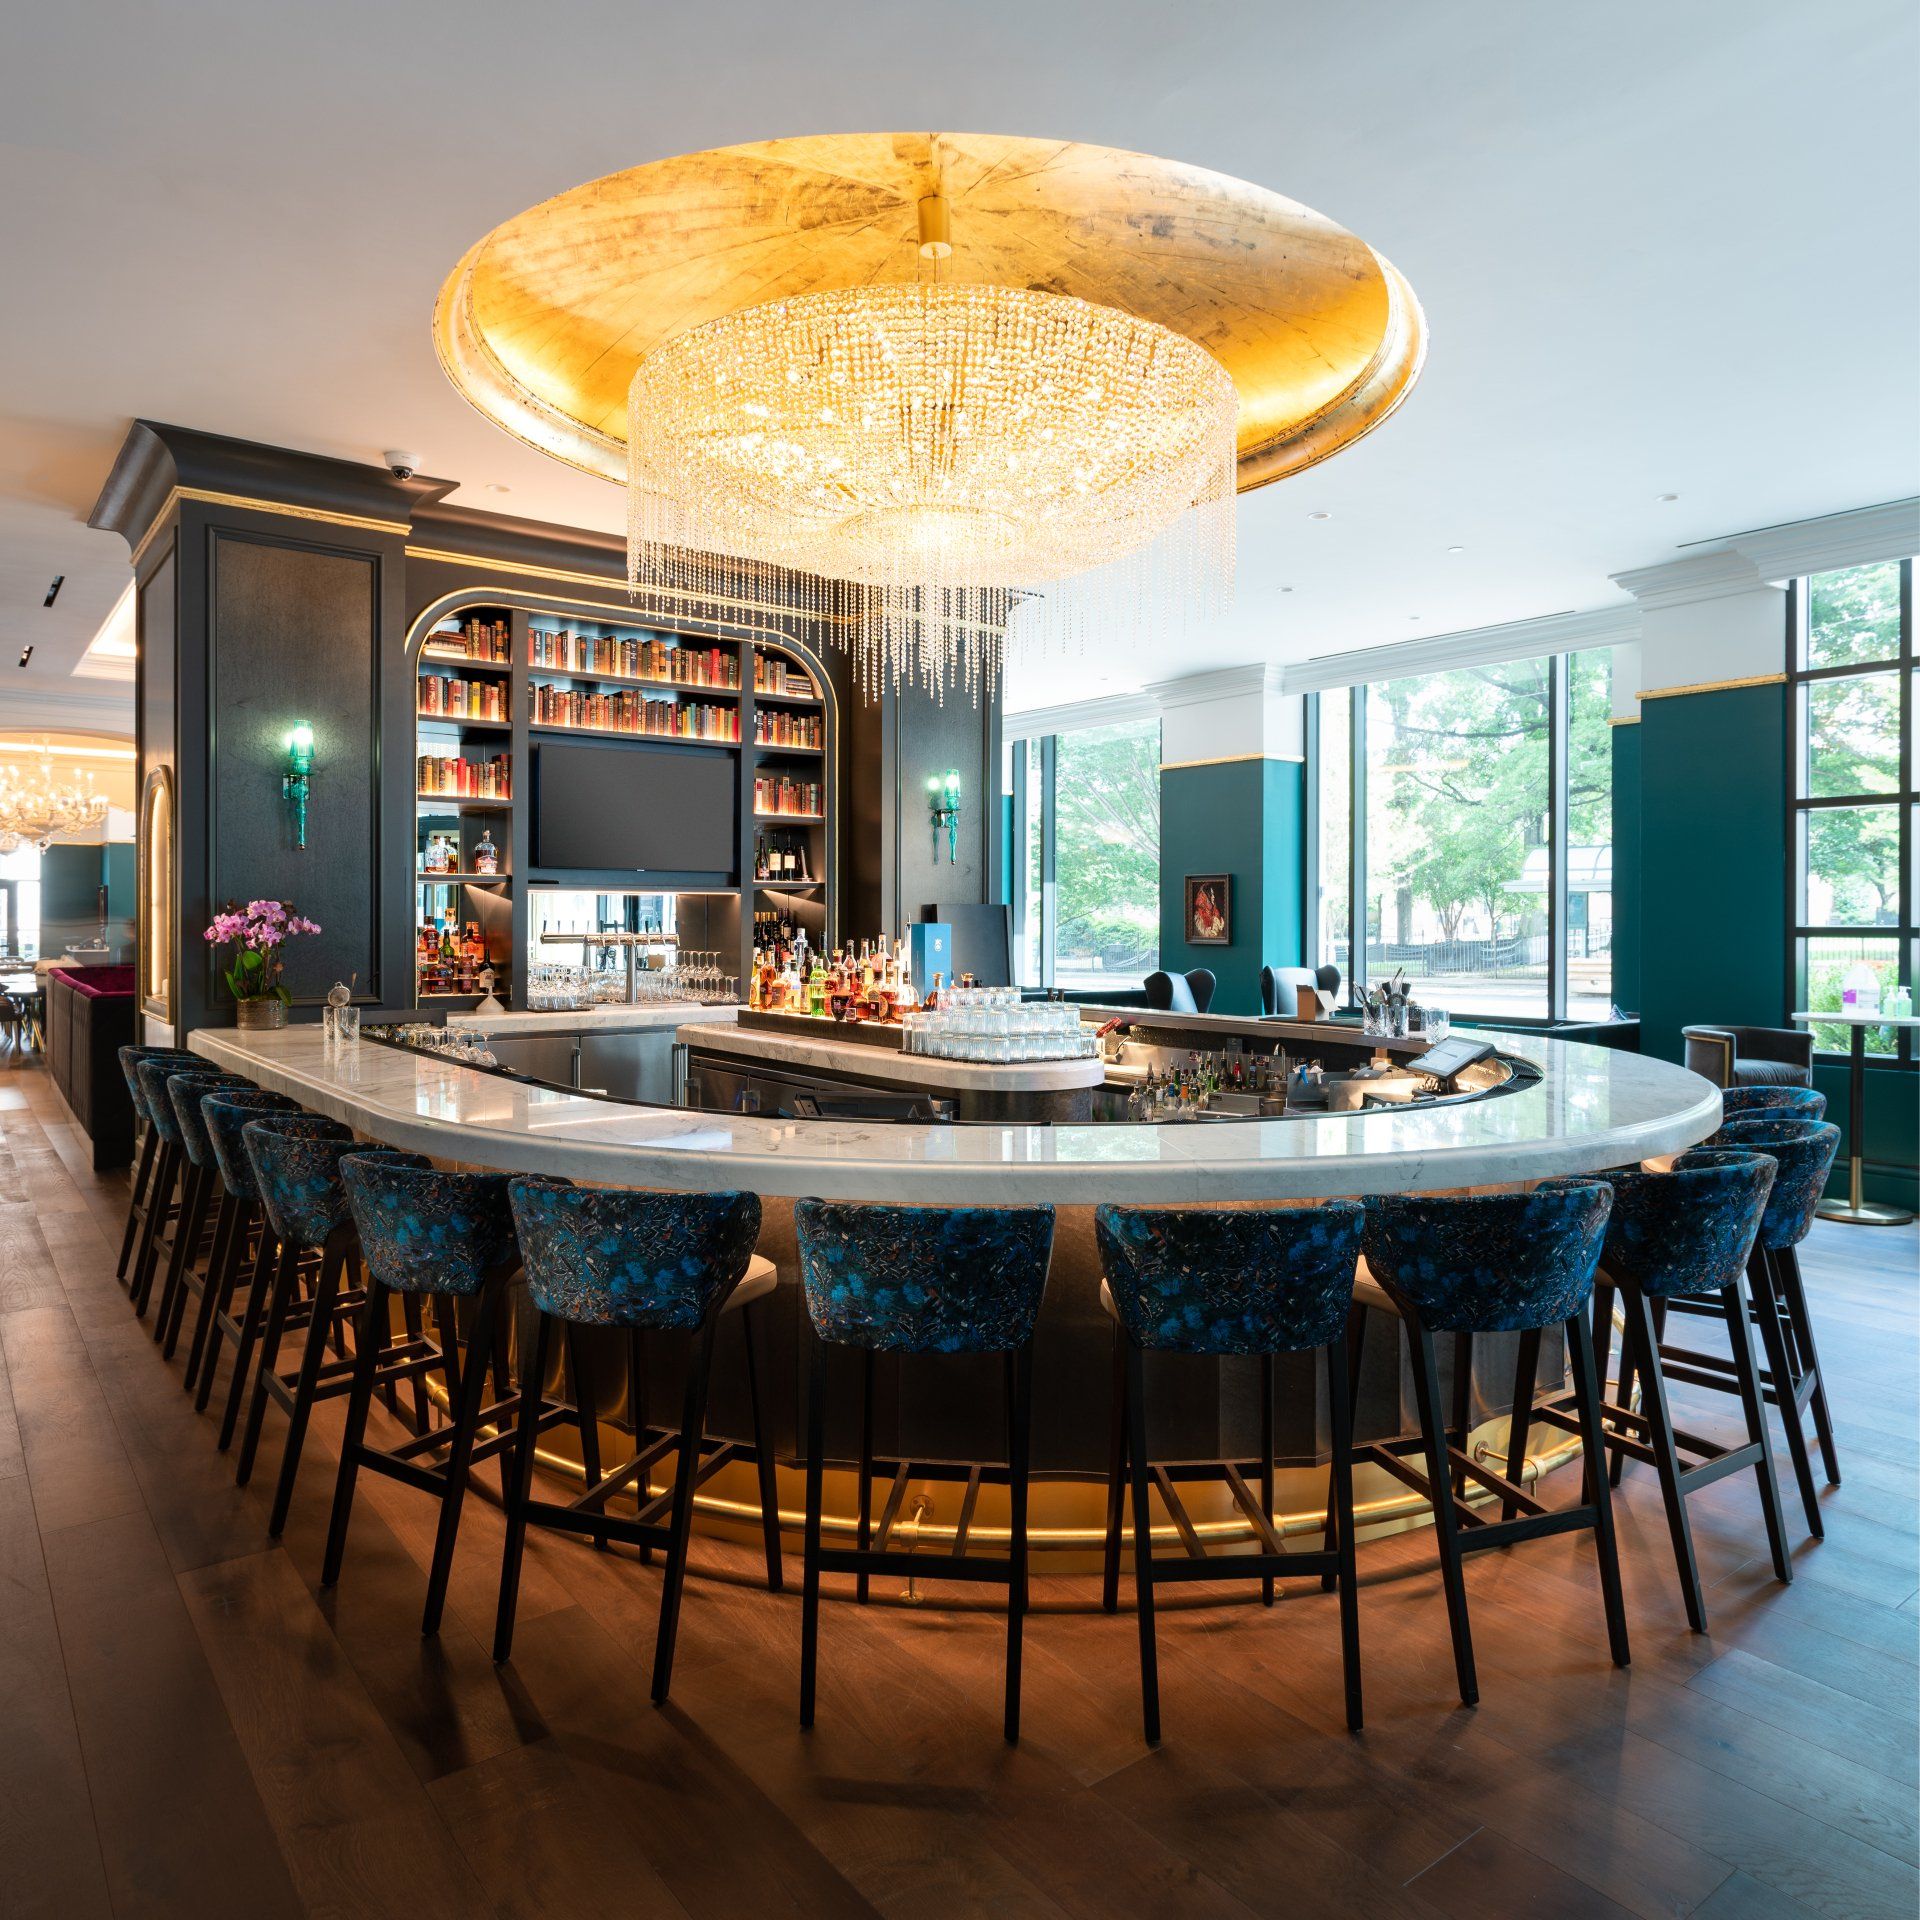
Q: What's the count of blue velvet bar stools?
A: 13